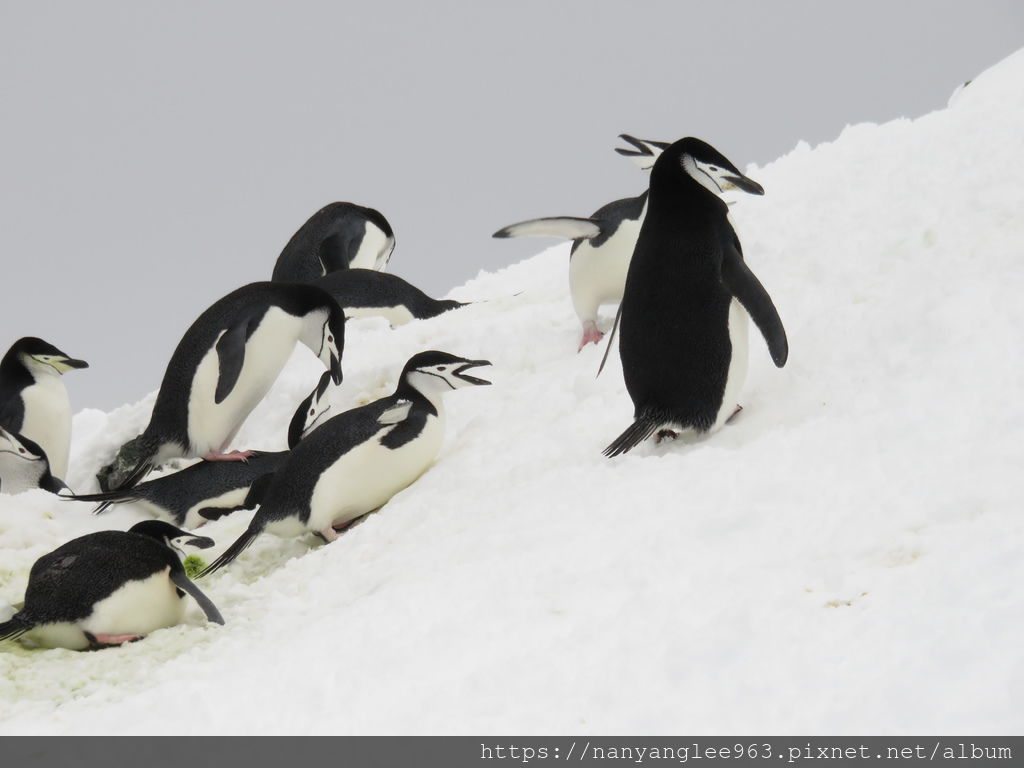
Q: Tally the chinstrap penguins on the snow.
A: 10